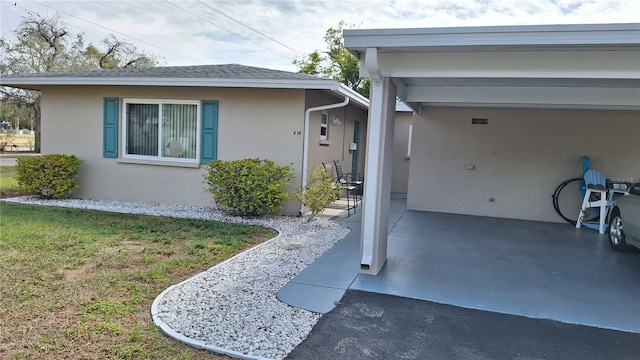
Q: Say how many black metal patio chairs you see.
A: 2